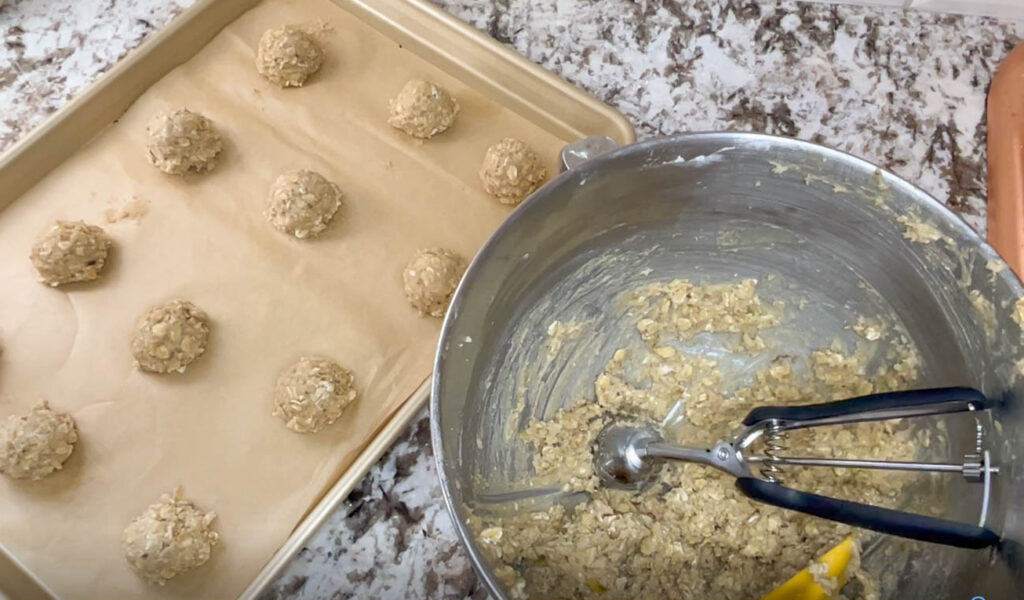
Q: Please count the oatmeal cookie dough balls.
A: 11